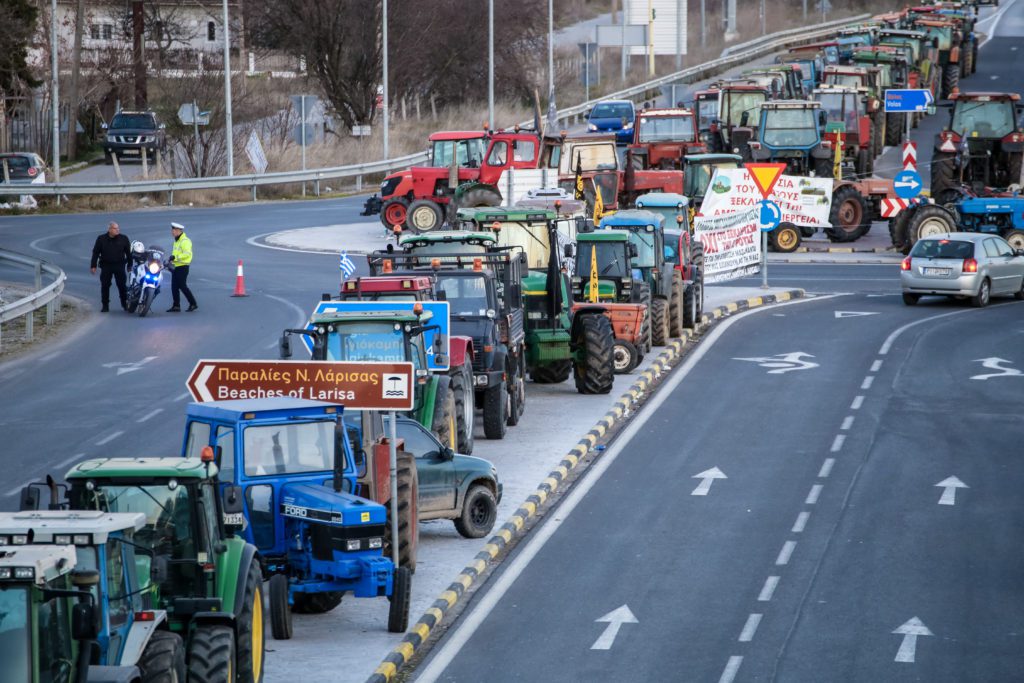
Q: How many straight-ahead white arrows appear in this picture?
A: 4